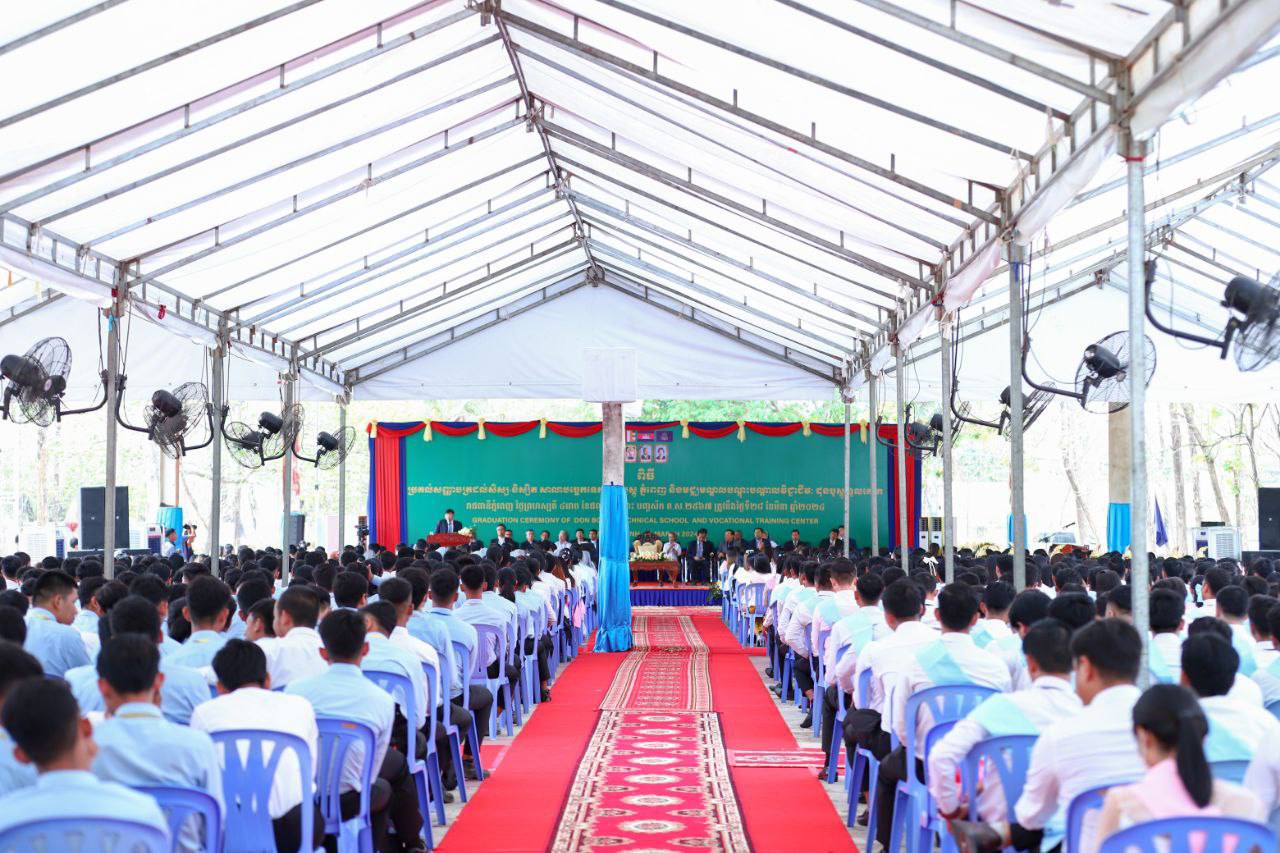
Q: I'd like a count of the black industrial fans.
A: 12